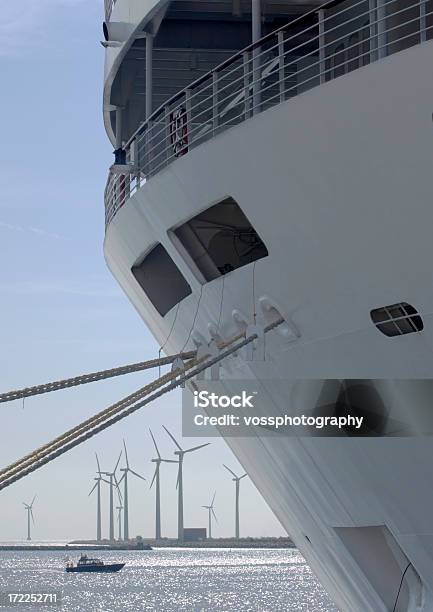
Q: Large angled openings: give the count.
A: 2